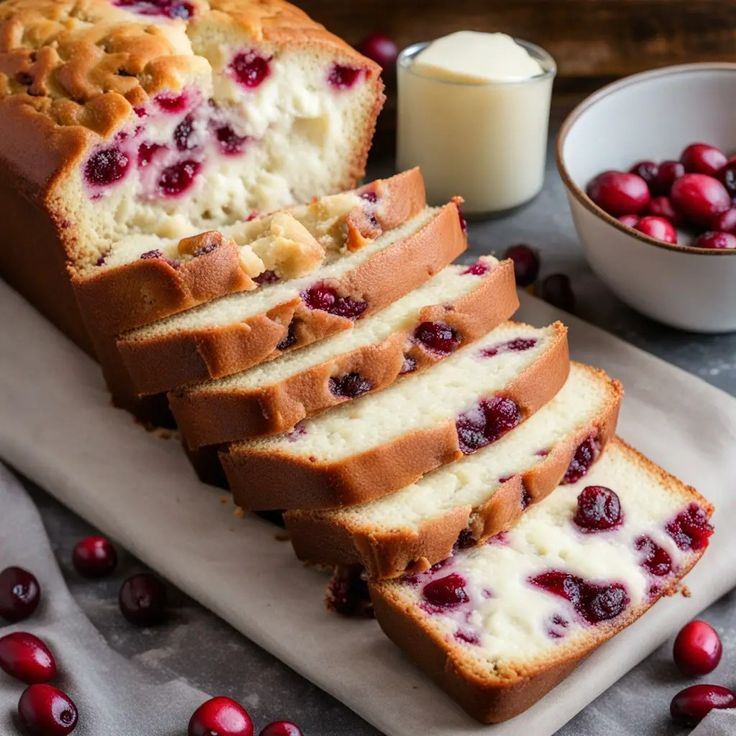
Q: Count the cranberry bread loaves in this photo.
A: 1